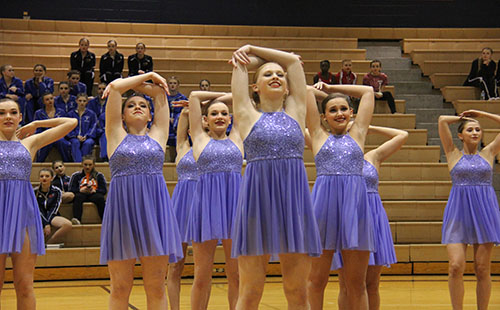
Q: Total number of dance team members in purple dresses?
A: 8